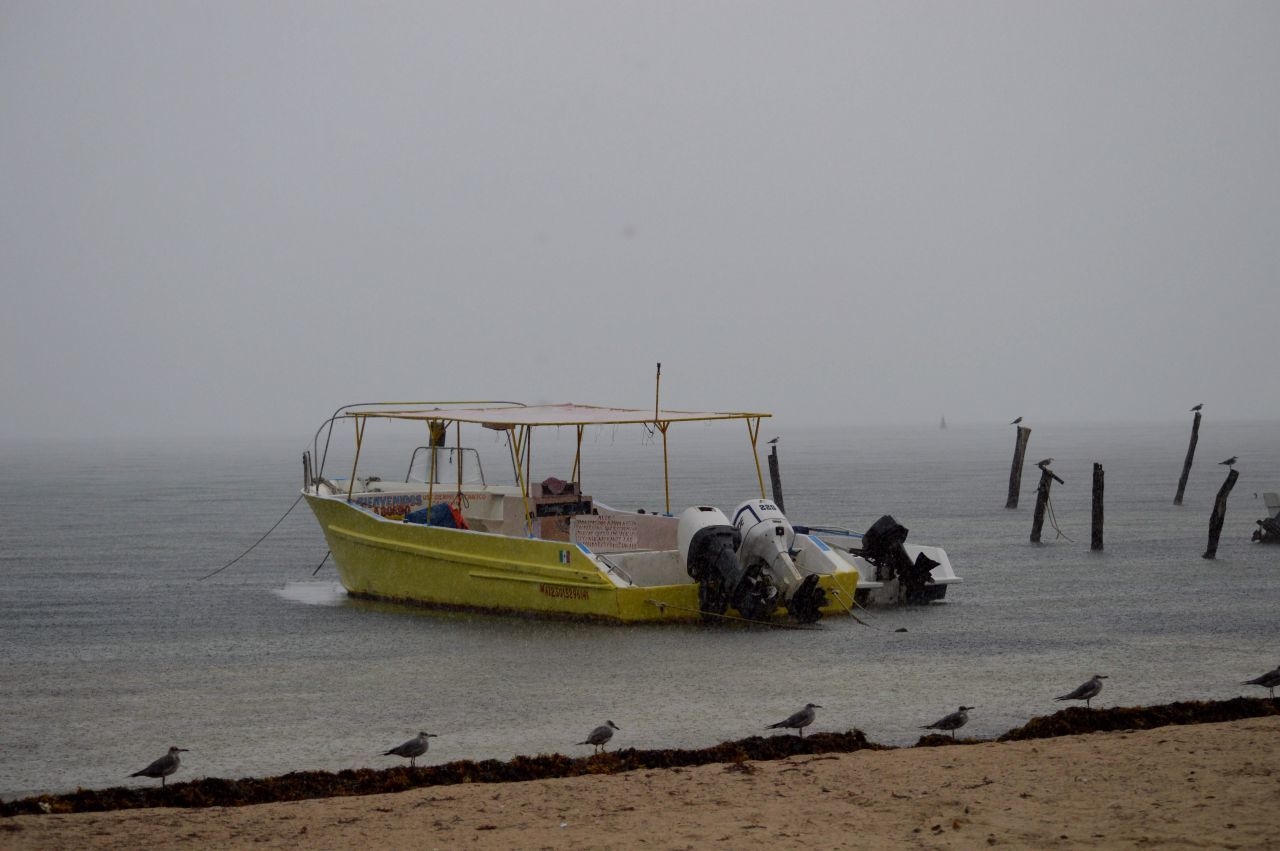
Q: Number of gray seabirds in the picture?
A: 12